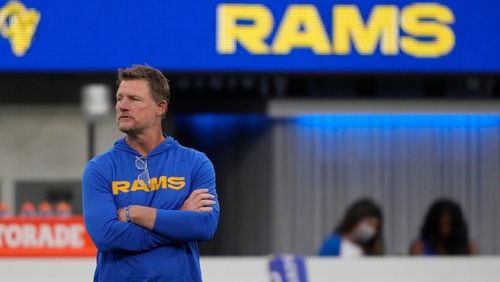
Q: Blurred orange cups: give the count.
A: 4